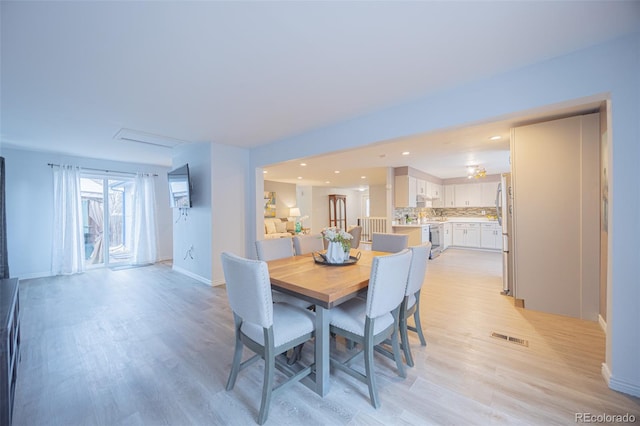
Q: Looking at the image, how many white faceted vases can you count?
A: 1